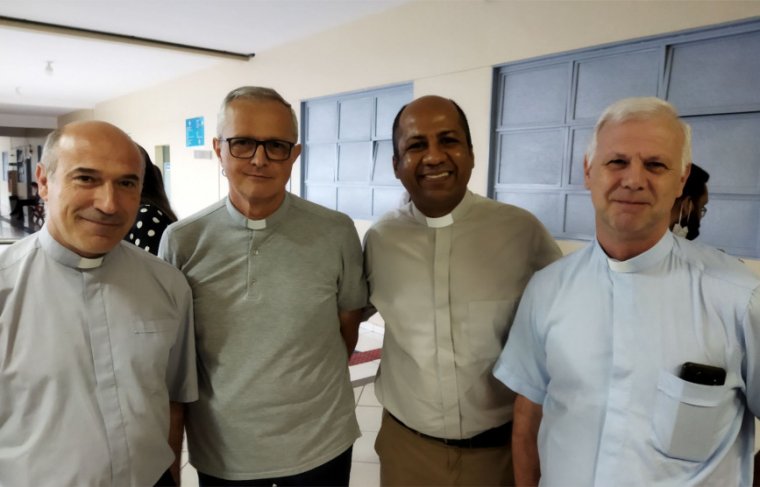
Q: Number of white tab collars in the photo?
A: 4